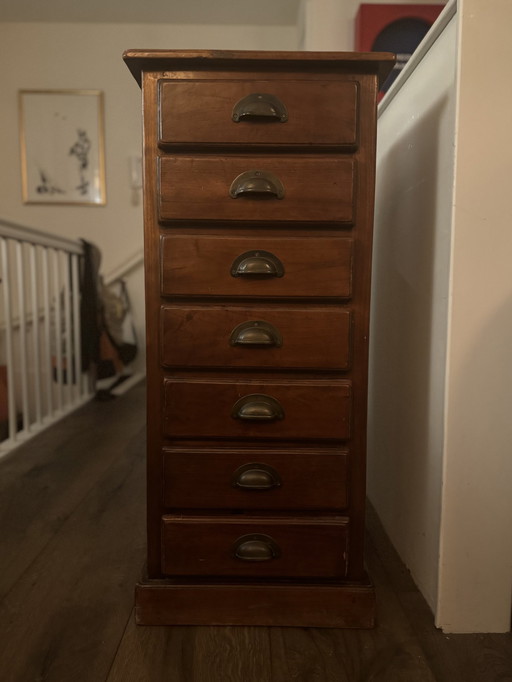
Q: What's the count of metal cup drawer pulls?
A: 7